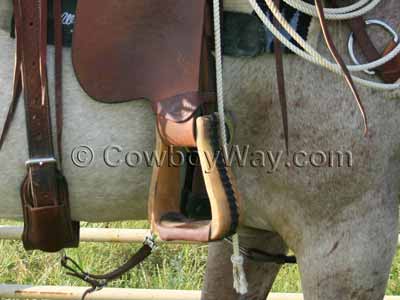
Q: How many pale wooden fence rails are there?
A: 2